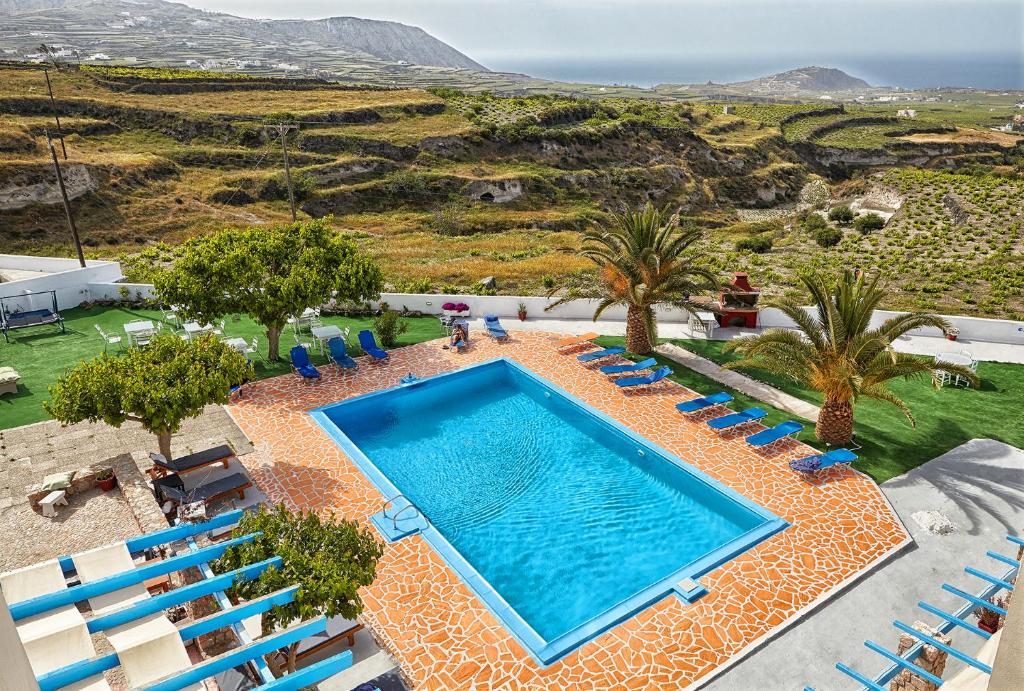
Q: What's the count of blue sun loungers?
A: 12